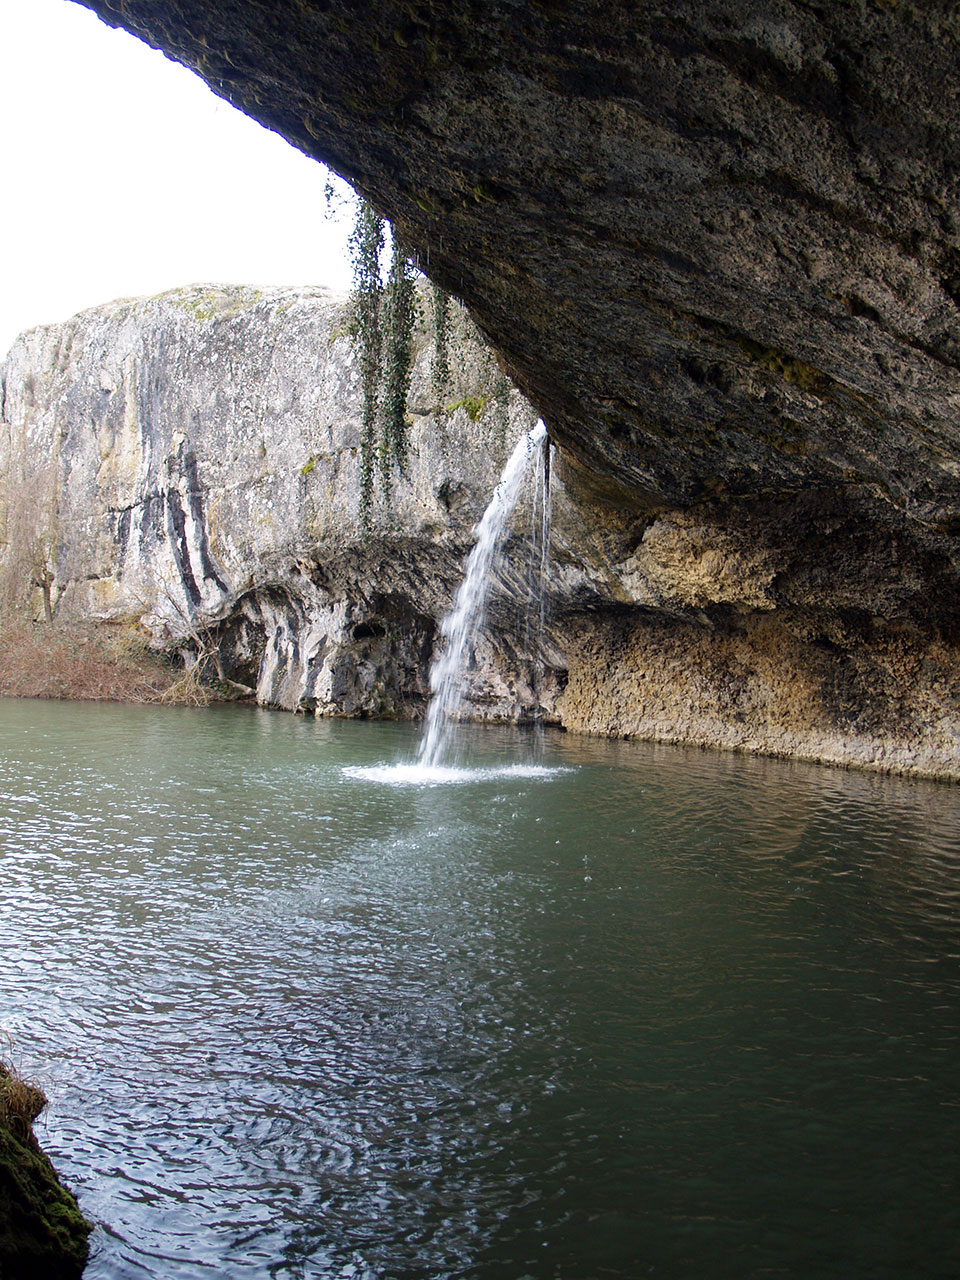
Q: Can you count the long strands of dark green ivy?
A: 3